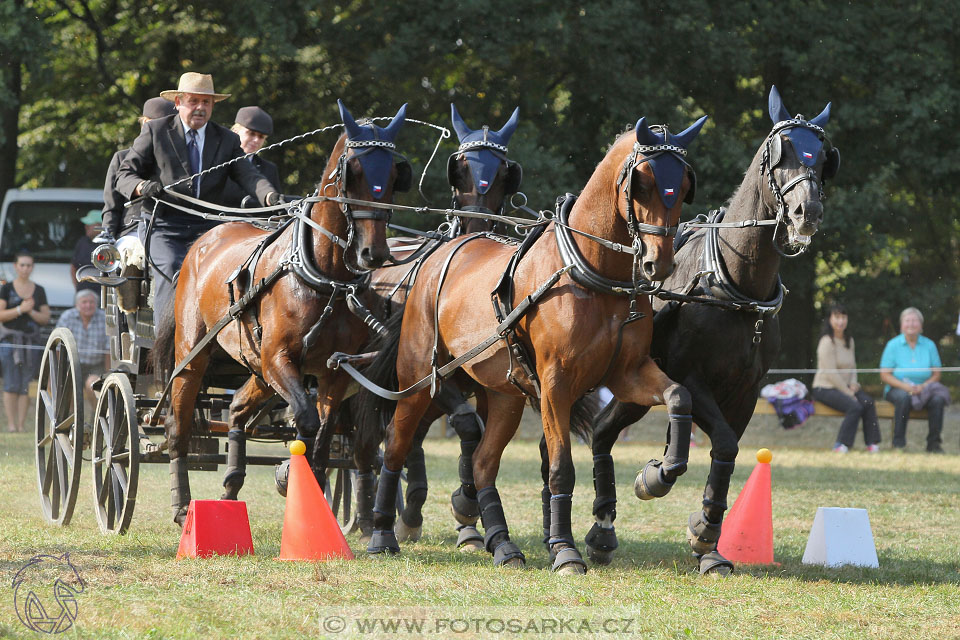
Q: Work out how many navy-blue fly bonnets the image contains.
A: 4